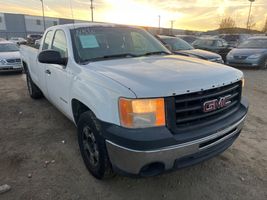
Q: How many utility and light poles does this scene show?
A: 5